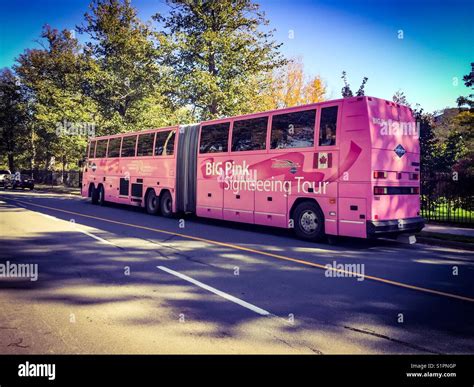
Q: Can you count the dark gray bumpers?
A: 1